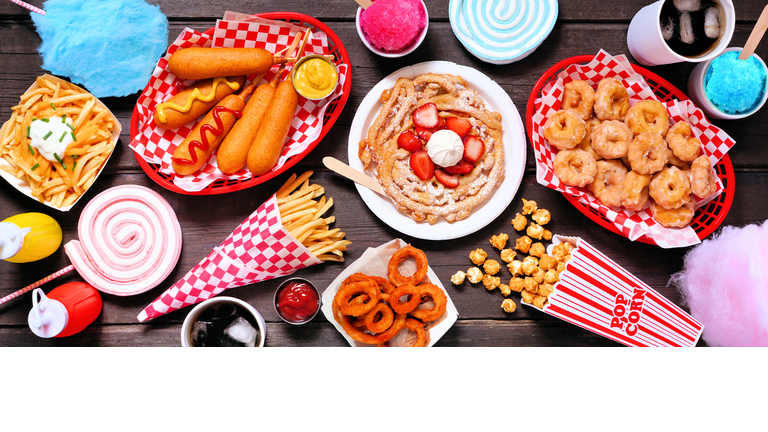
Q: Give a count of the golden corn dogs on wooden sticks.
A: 5